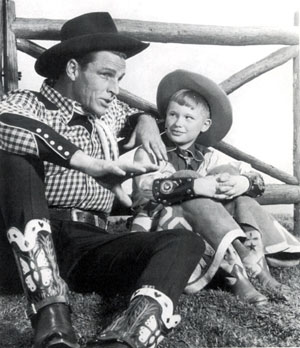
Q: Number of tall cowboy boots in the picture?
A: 4